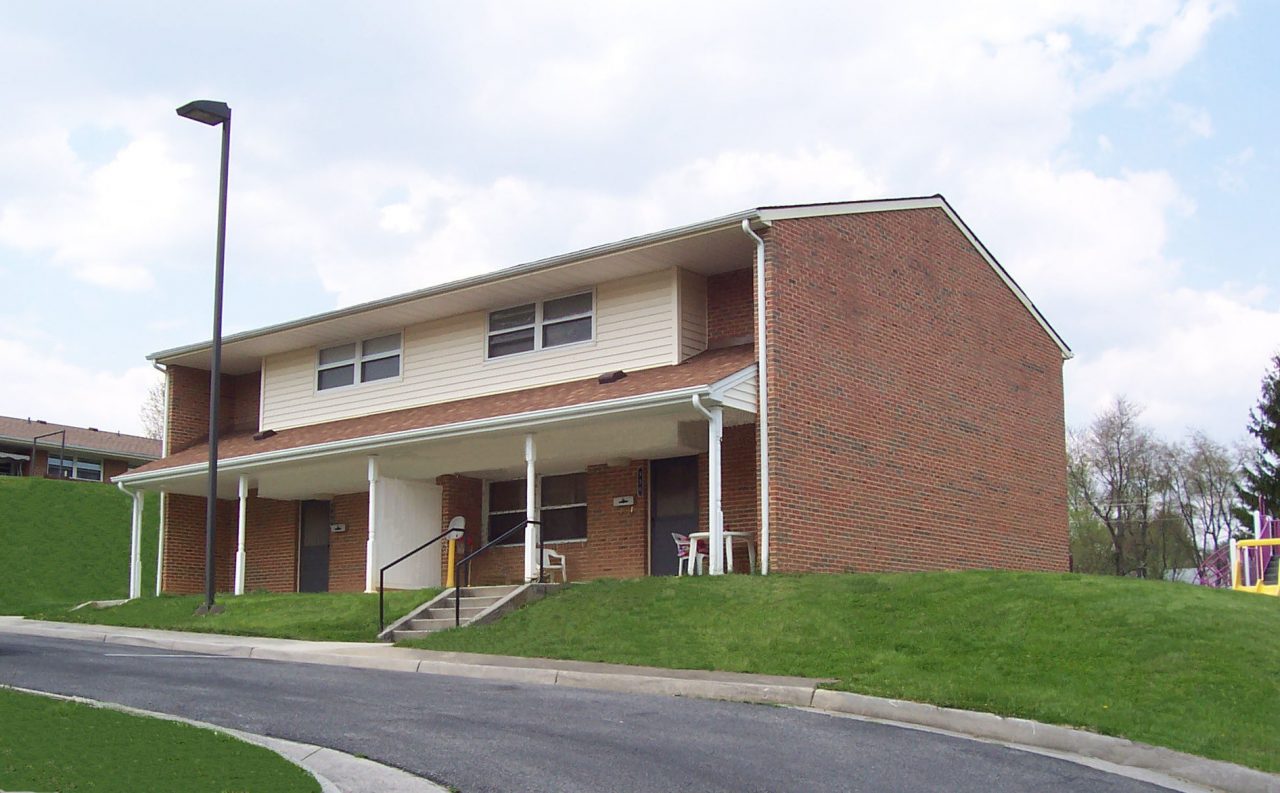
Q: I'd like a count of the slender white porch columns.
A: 5